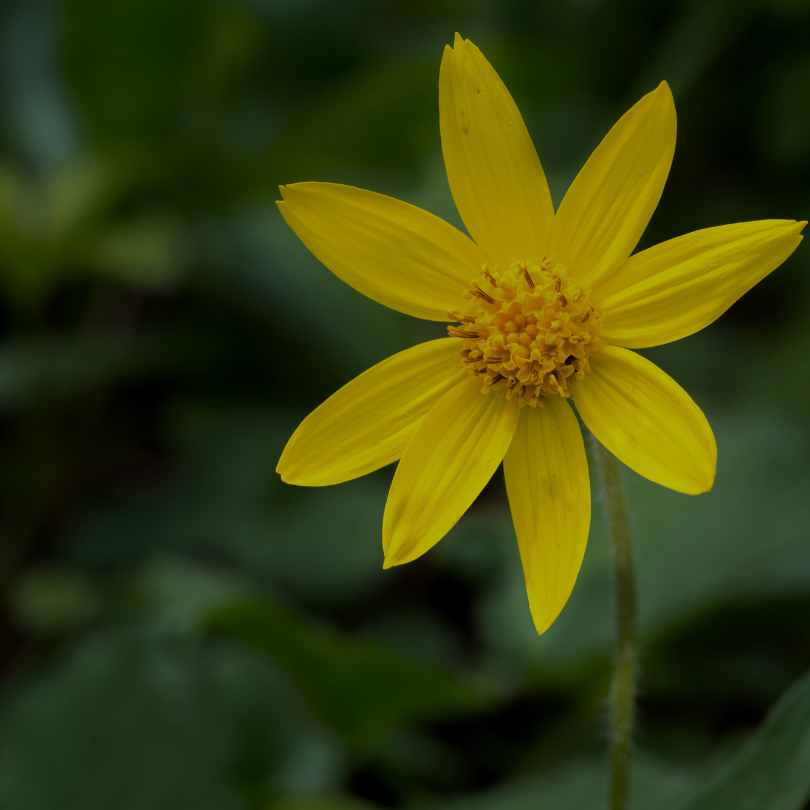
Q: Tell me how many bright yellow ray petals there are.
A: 8